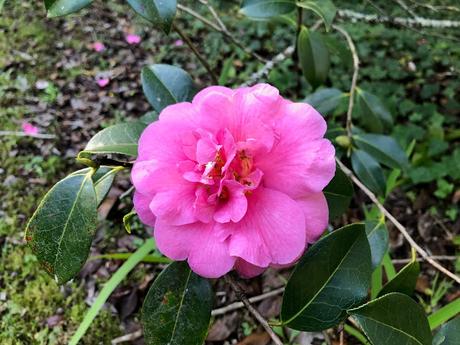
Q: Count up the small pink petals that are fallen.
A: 5